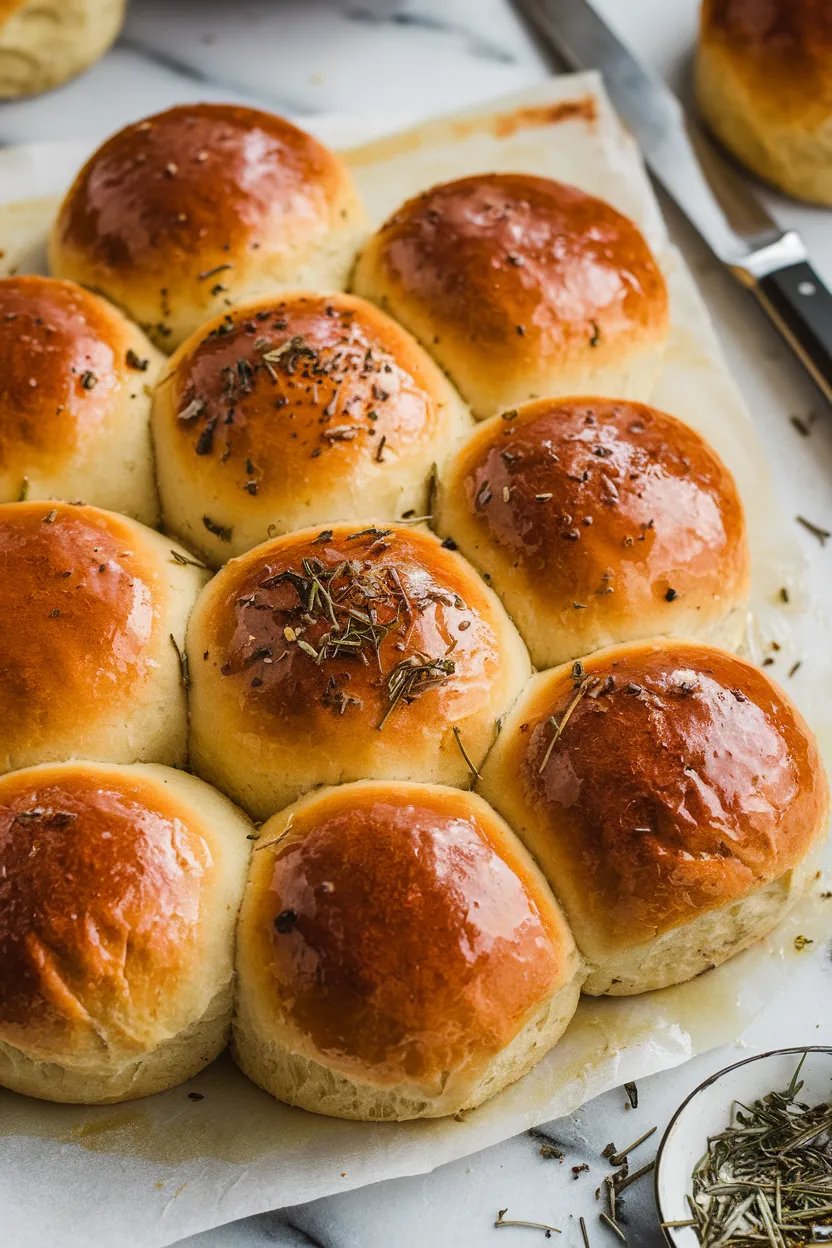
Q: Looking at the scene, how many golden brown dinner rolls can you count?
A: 12